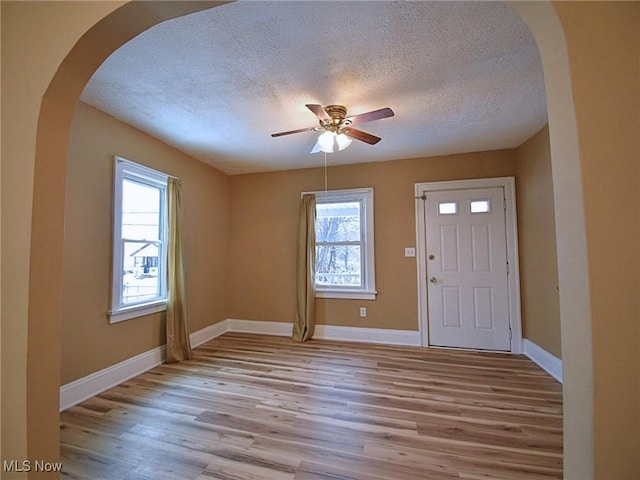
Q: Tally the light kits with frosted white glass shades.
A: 1